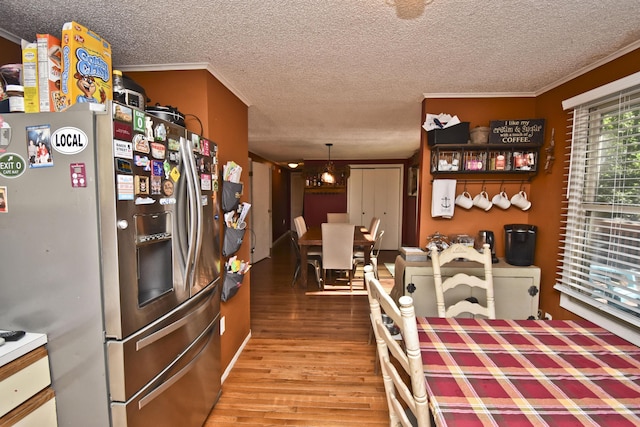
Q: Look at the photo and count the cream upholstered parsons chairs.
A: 4